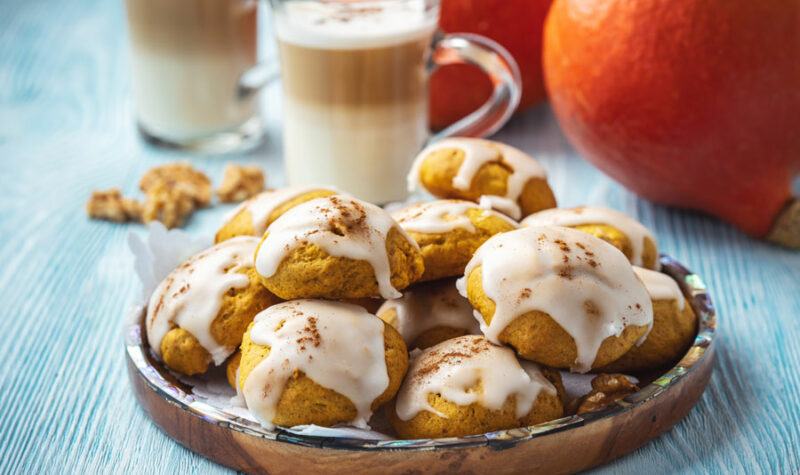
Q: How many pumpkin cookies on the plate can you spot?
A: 11